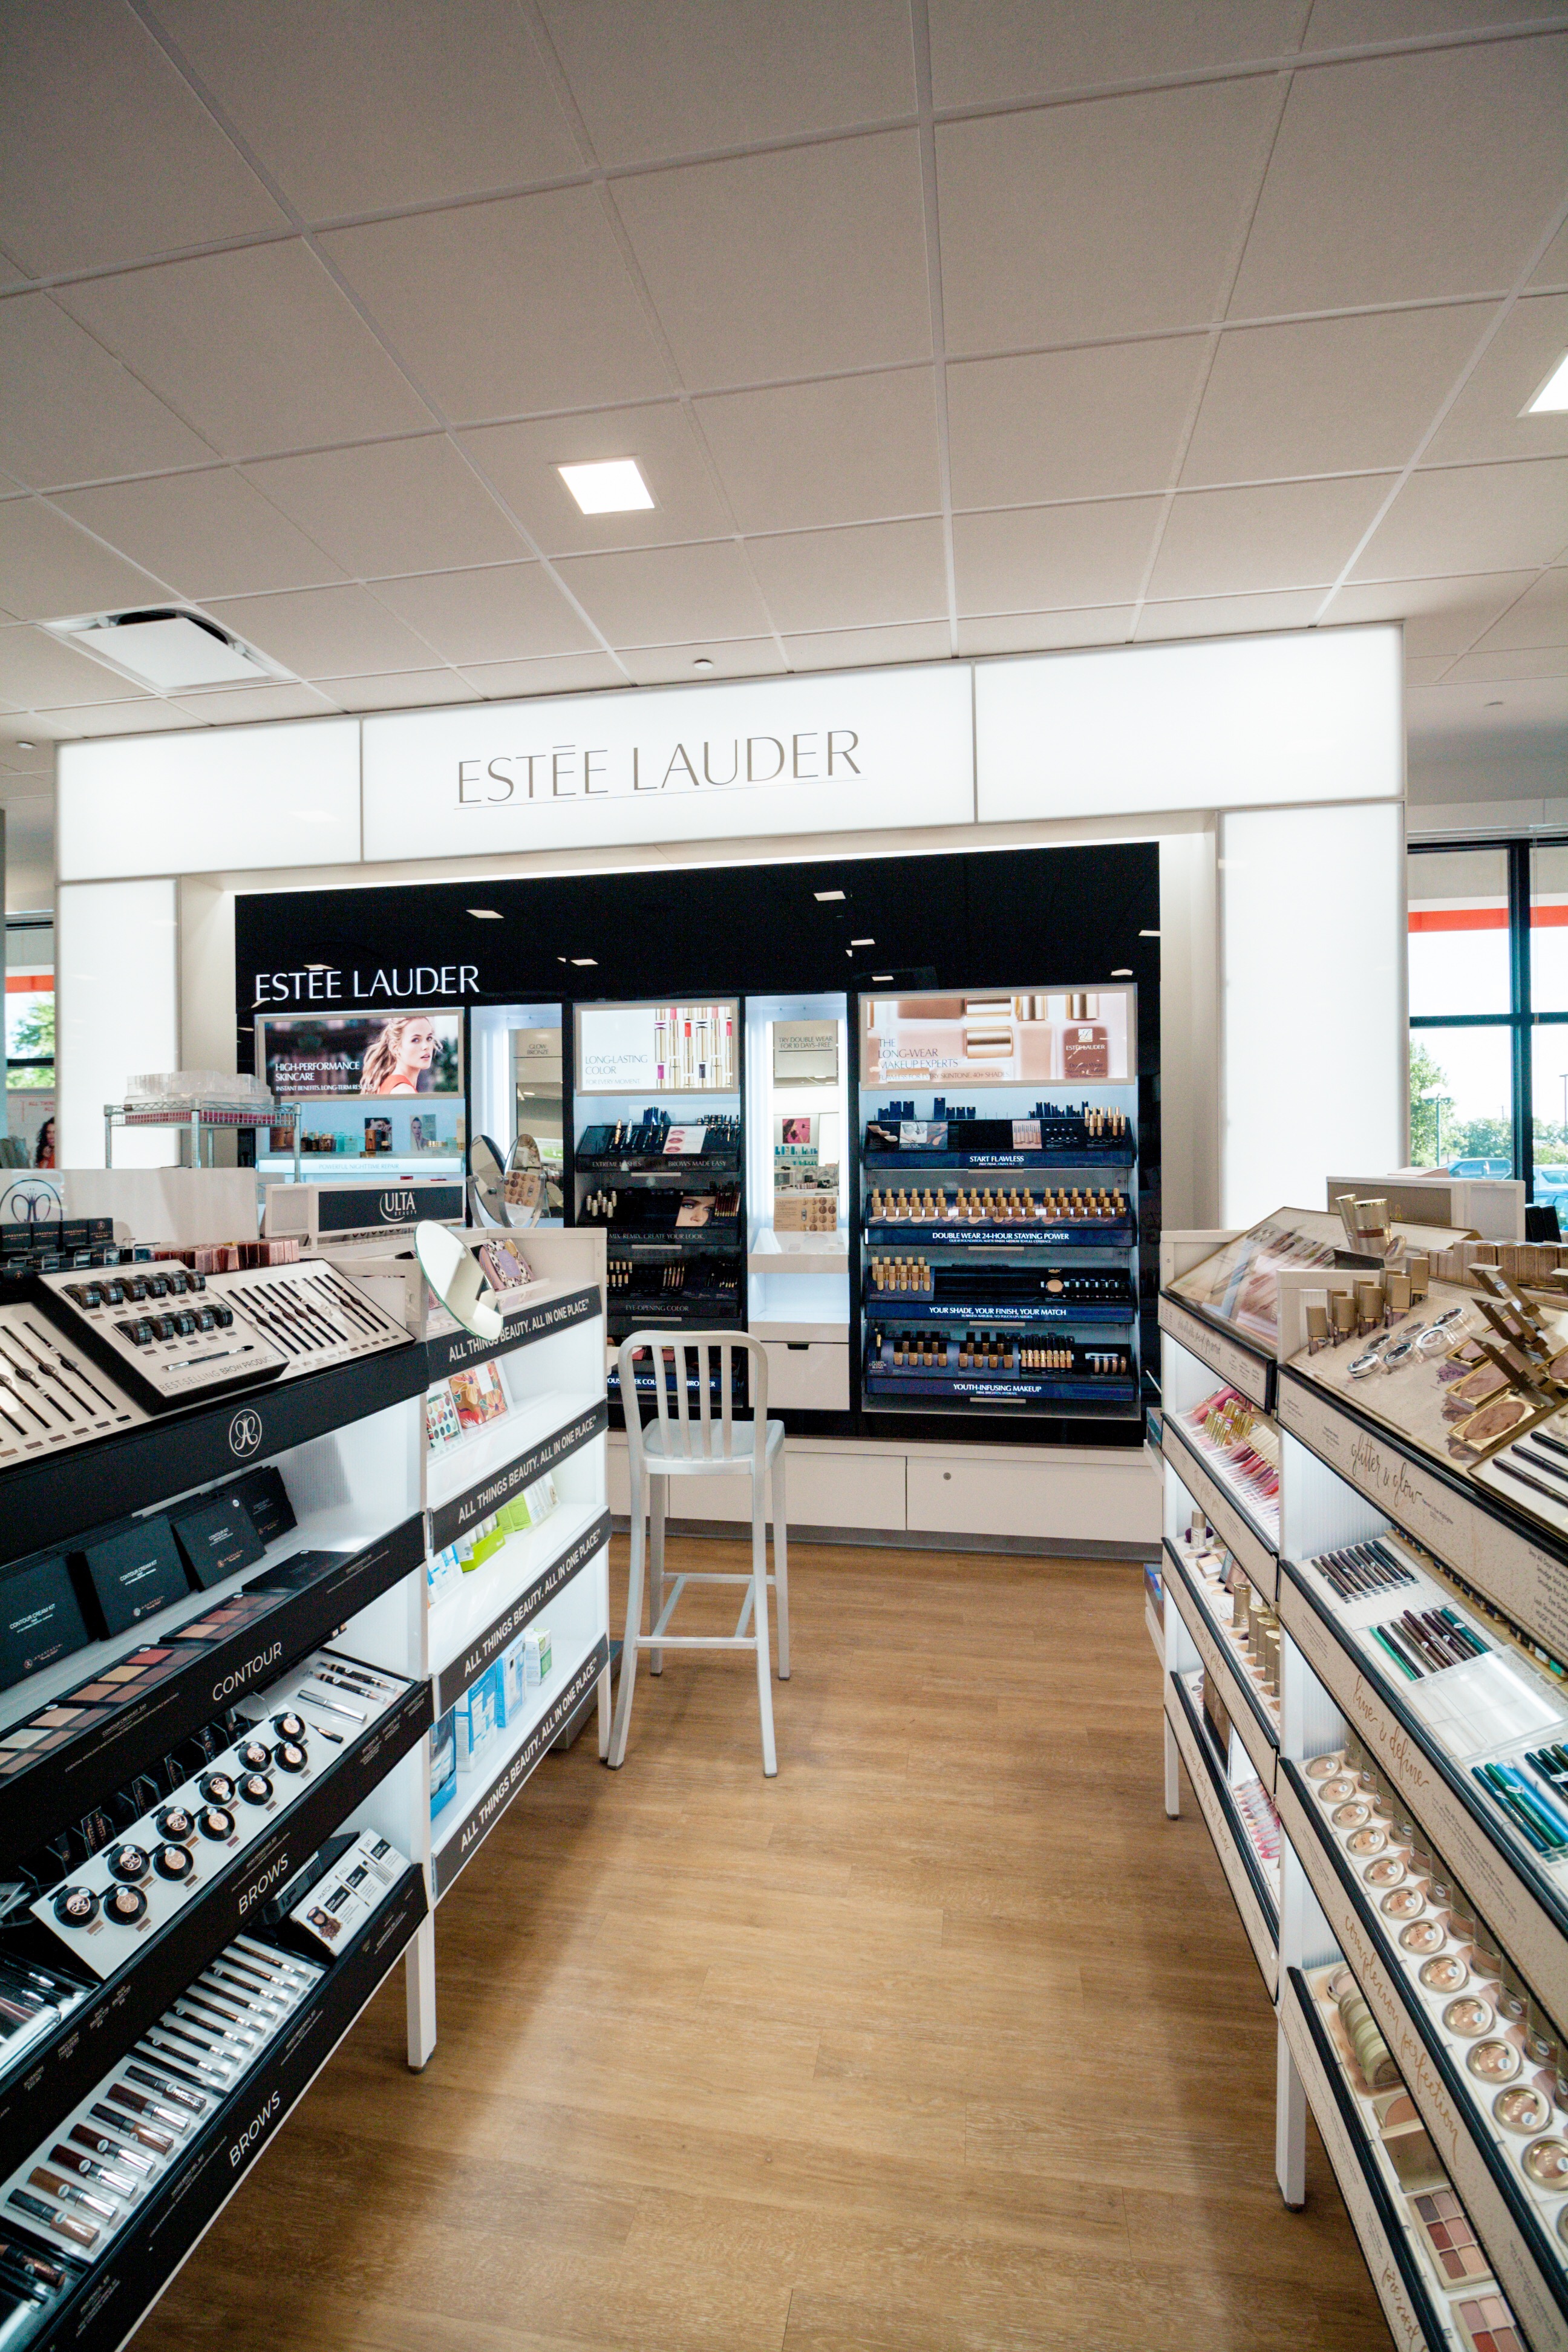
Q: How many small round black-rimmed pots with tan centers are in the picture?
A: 11